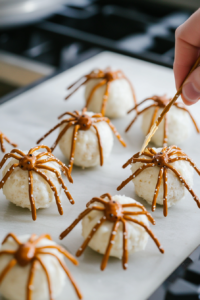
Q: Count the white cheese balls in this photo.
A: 7